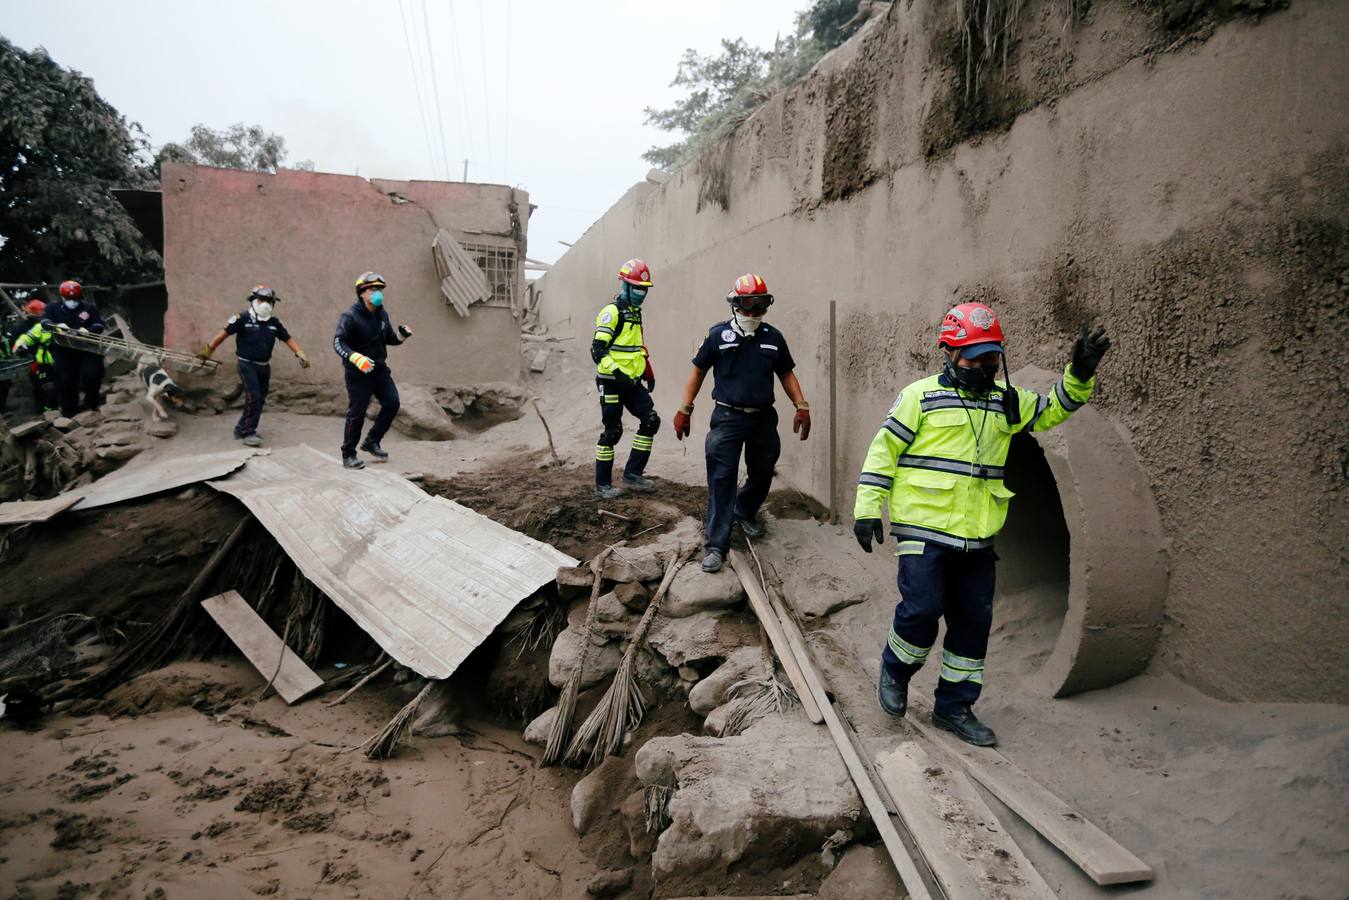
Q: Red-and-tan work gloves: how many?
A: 2